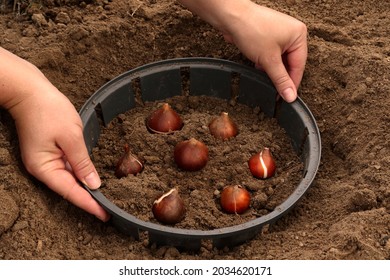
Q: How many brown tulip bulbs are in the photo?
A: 7